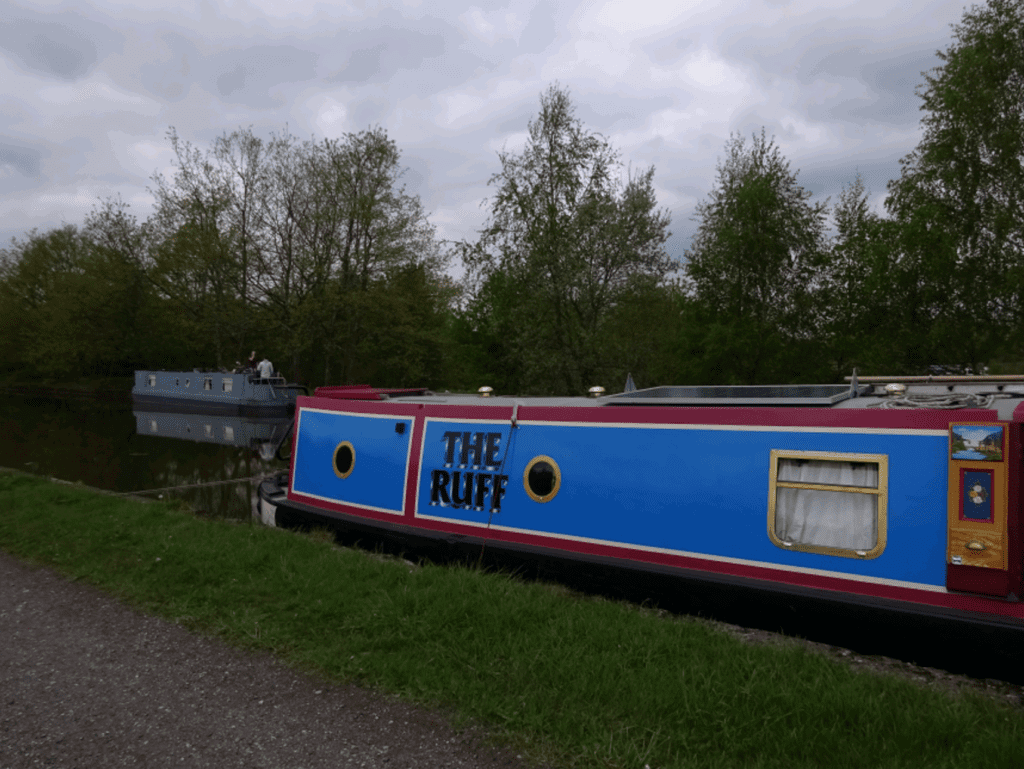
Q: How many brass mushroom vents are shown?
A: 3